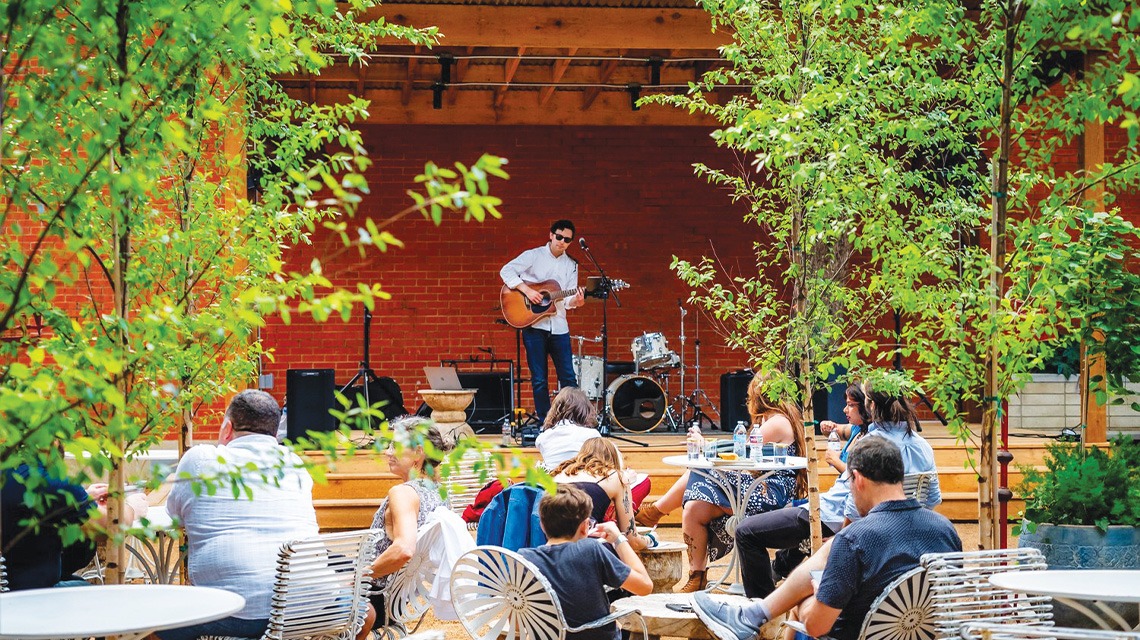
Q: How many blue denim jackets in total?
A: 1